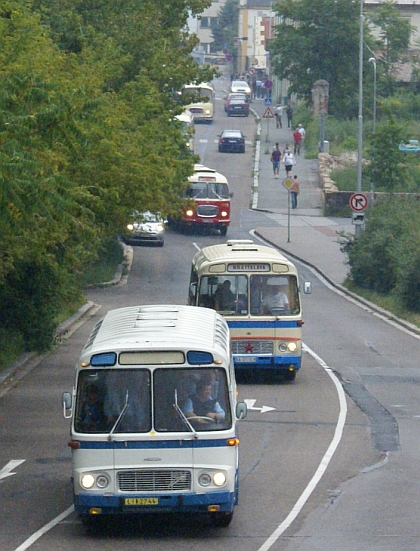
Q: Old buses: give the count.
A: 5